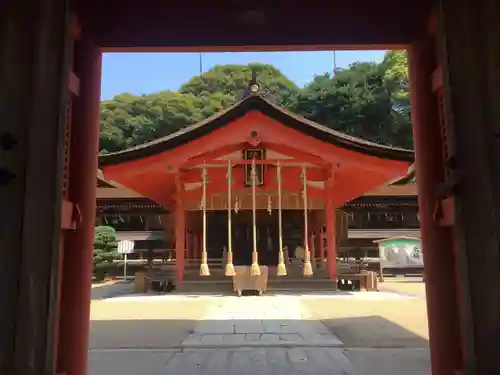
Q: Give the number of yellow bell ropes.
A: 5